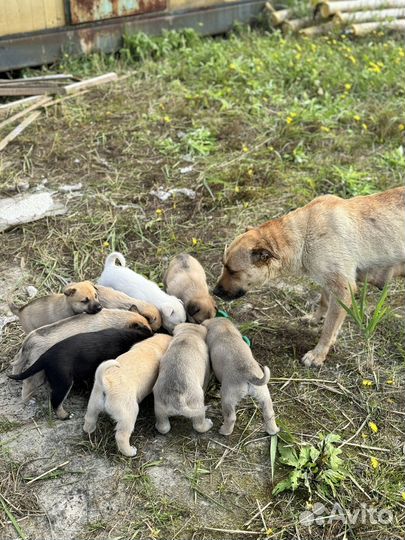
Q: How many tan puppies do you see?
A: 7